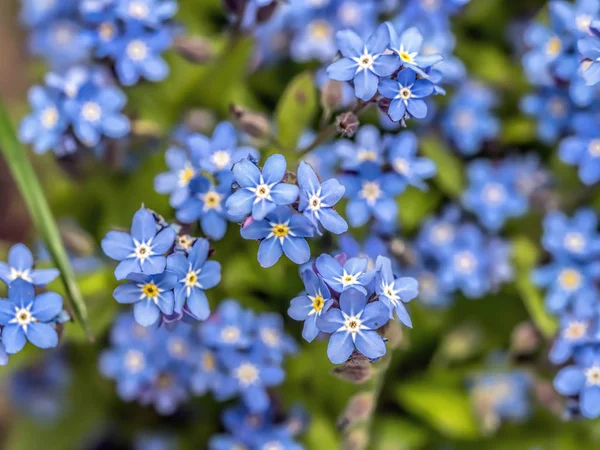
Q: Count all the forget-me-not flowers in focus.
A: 15